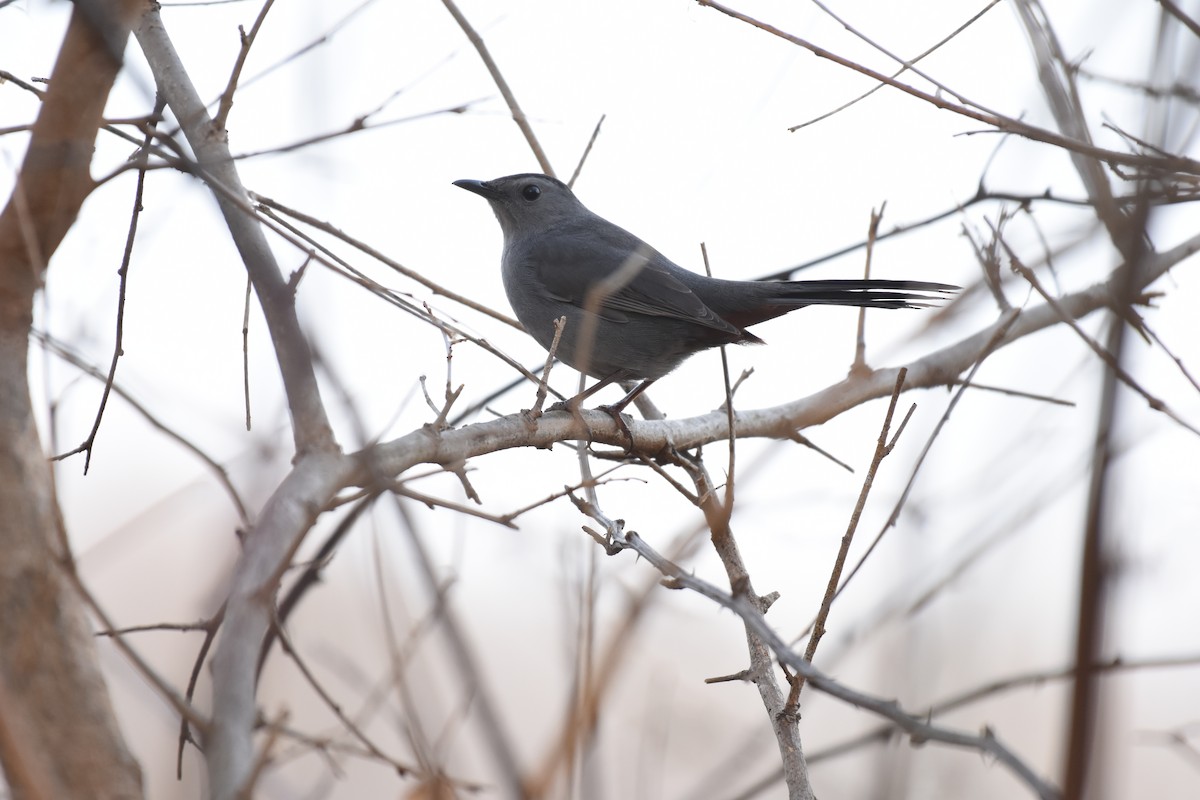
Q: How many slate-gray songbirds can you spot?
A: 1